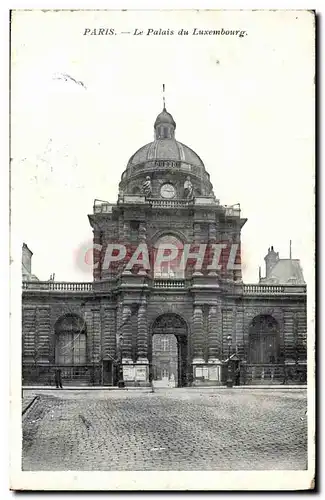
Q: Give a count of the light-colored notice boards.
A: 2